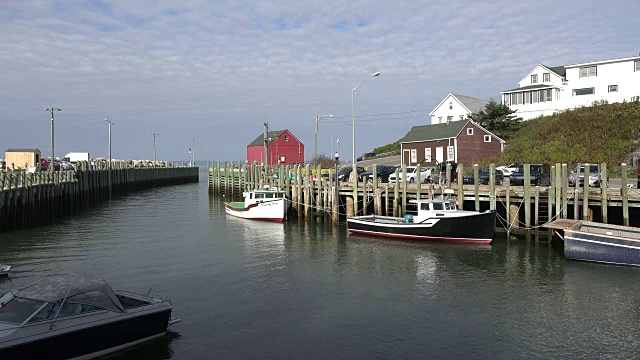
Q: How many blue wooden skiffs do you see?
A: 1